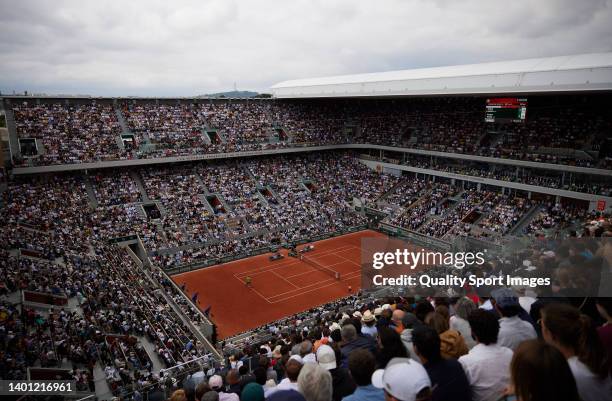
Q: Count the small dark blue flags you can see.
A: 3